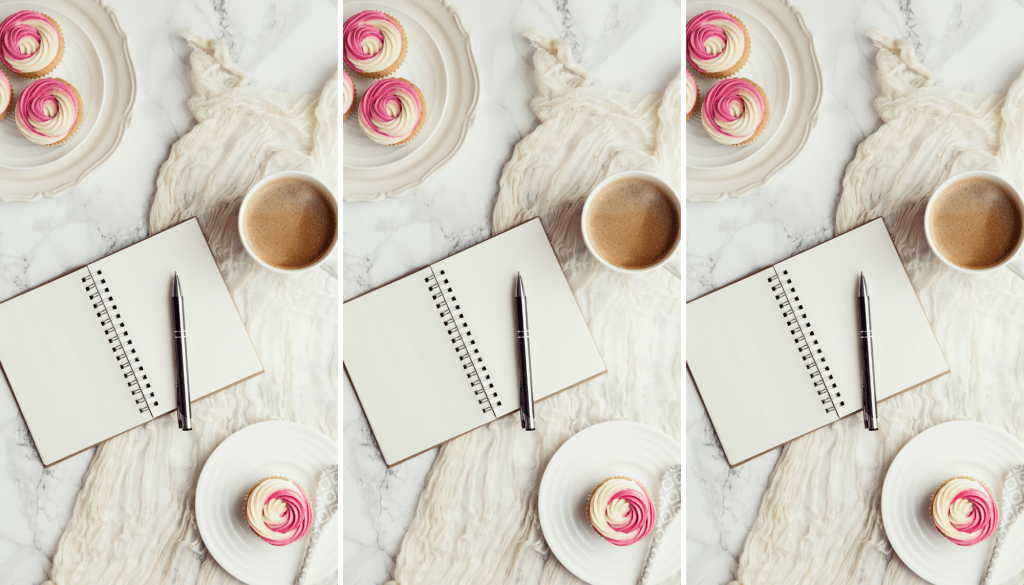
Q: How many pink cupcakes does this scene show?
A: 12